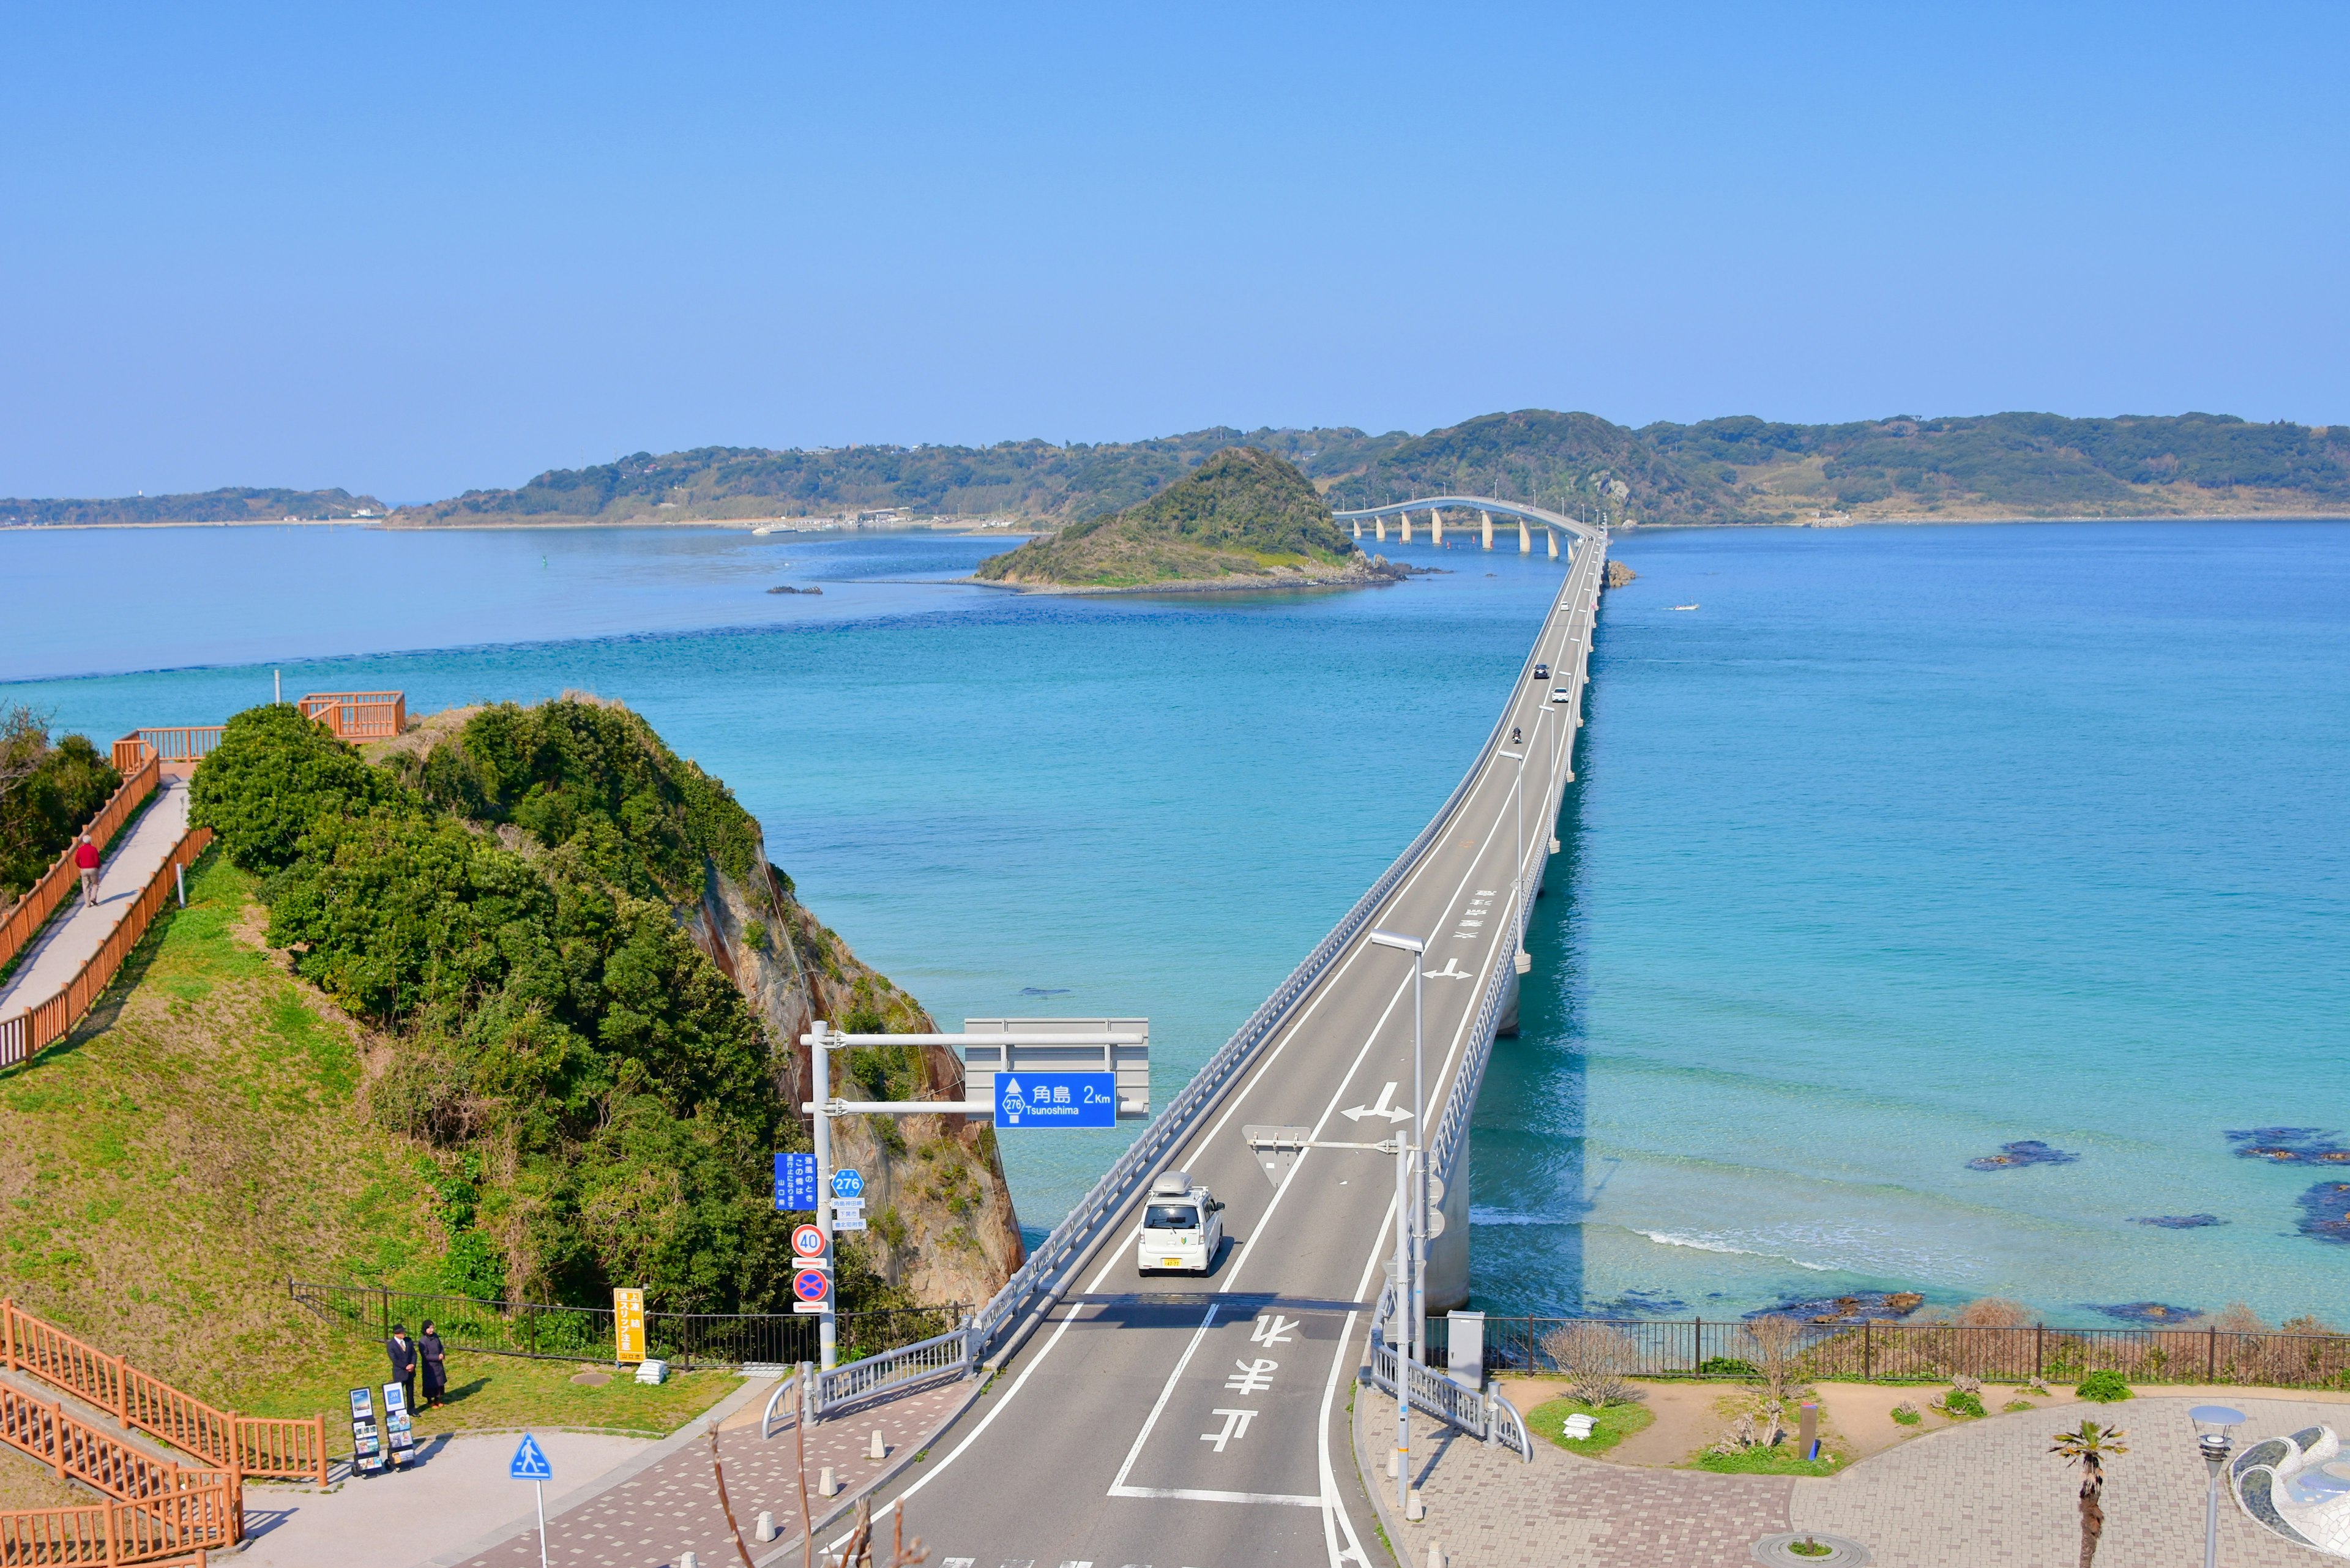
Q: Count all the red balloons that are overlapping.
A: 0